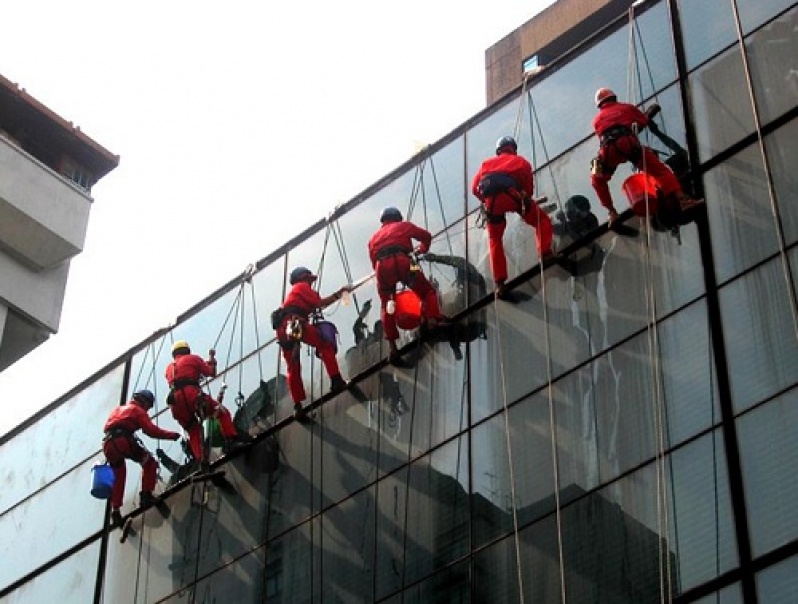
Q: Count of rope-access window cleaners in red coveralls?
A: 6